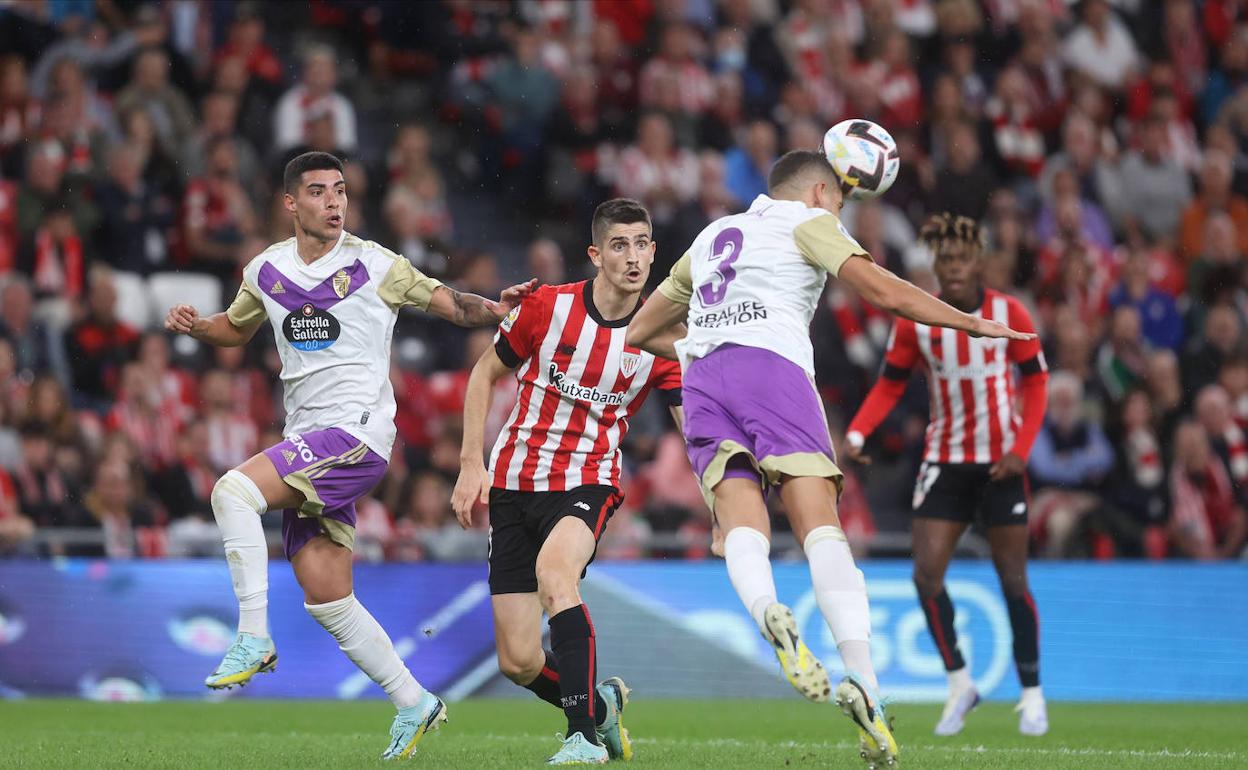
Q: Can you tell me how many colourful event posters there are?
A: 0